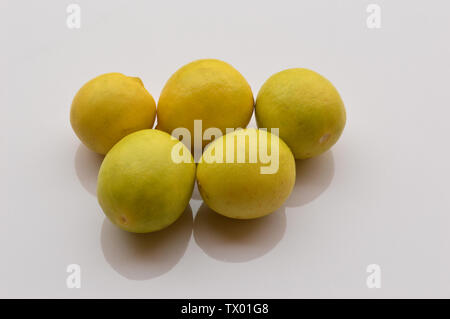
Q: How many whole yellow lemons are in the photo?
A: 5